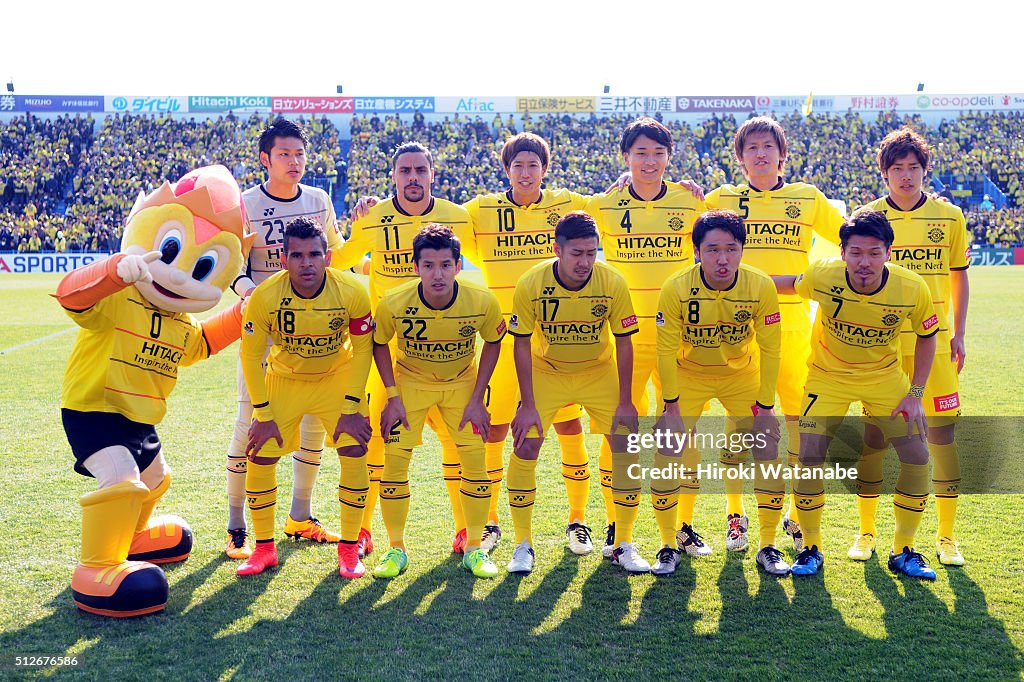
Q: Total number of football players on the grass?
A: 11